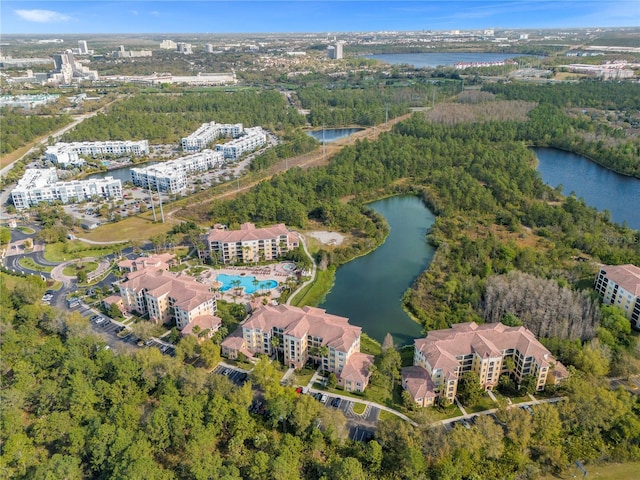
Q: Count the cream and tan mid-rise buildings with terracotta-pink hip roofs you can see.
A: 5